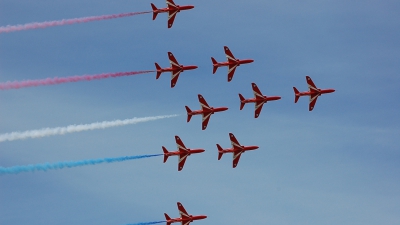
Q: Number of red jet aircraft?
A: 9